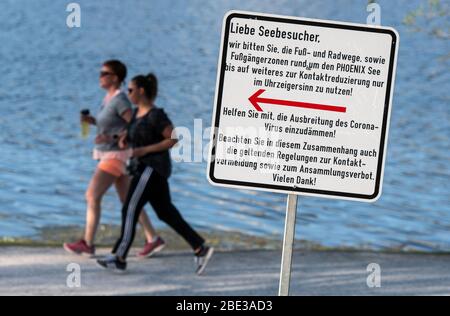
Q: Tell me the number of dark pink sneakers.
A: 2